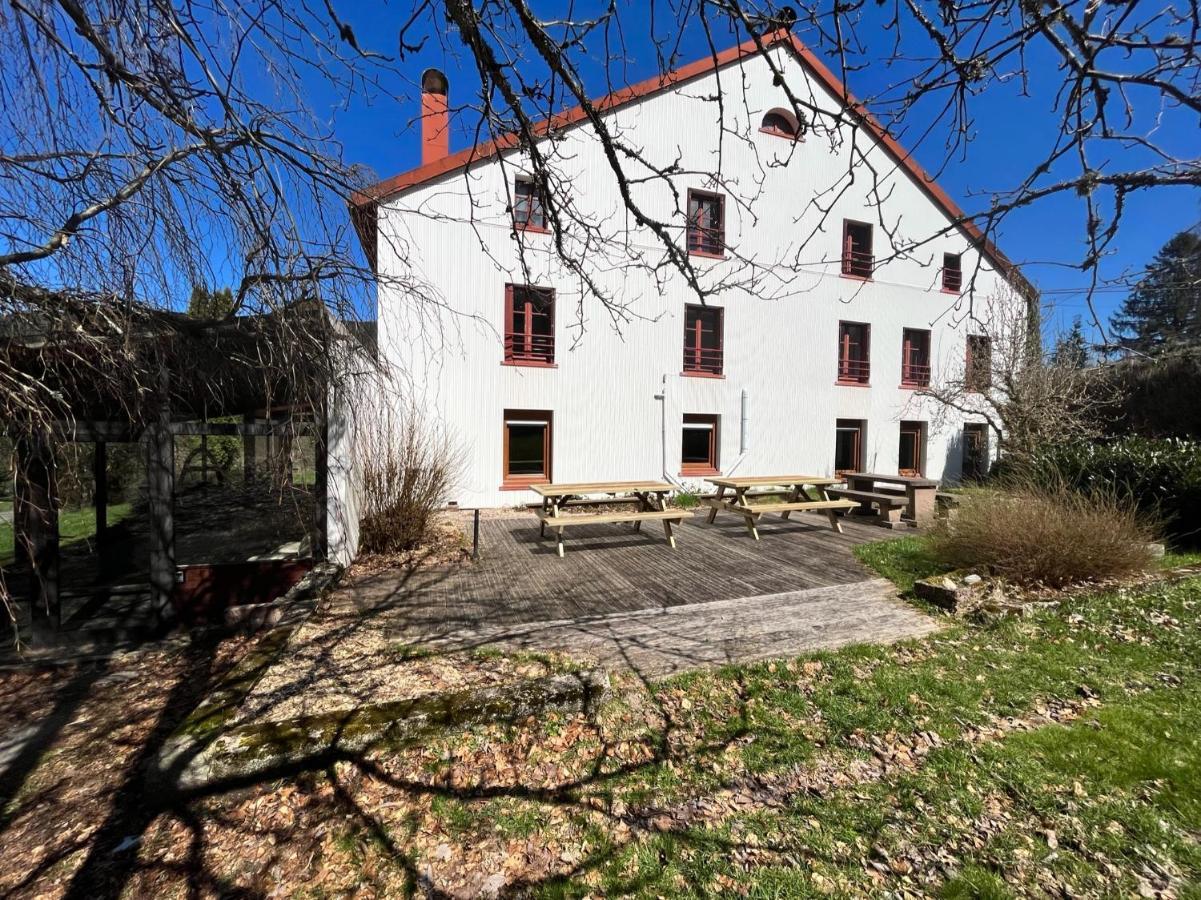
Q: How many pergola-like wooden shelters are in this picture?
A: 1